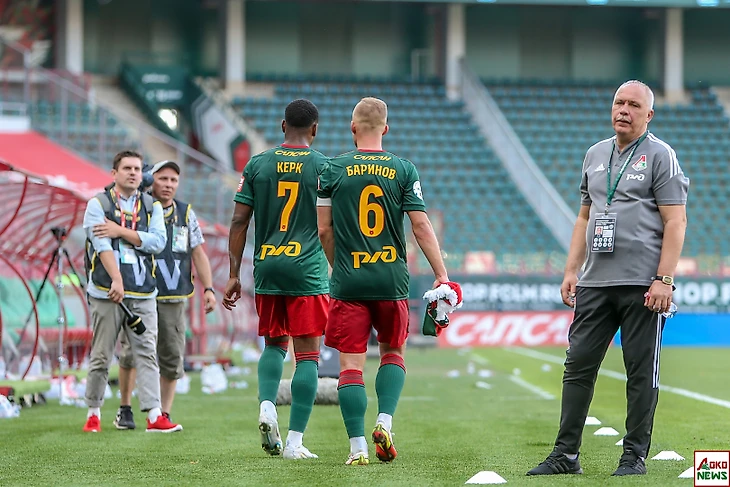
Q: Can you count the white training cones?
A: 6